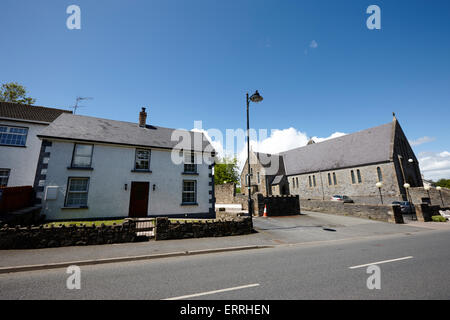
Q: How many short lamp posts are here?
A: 4